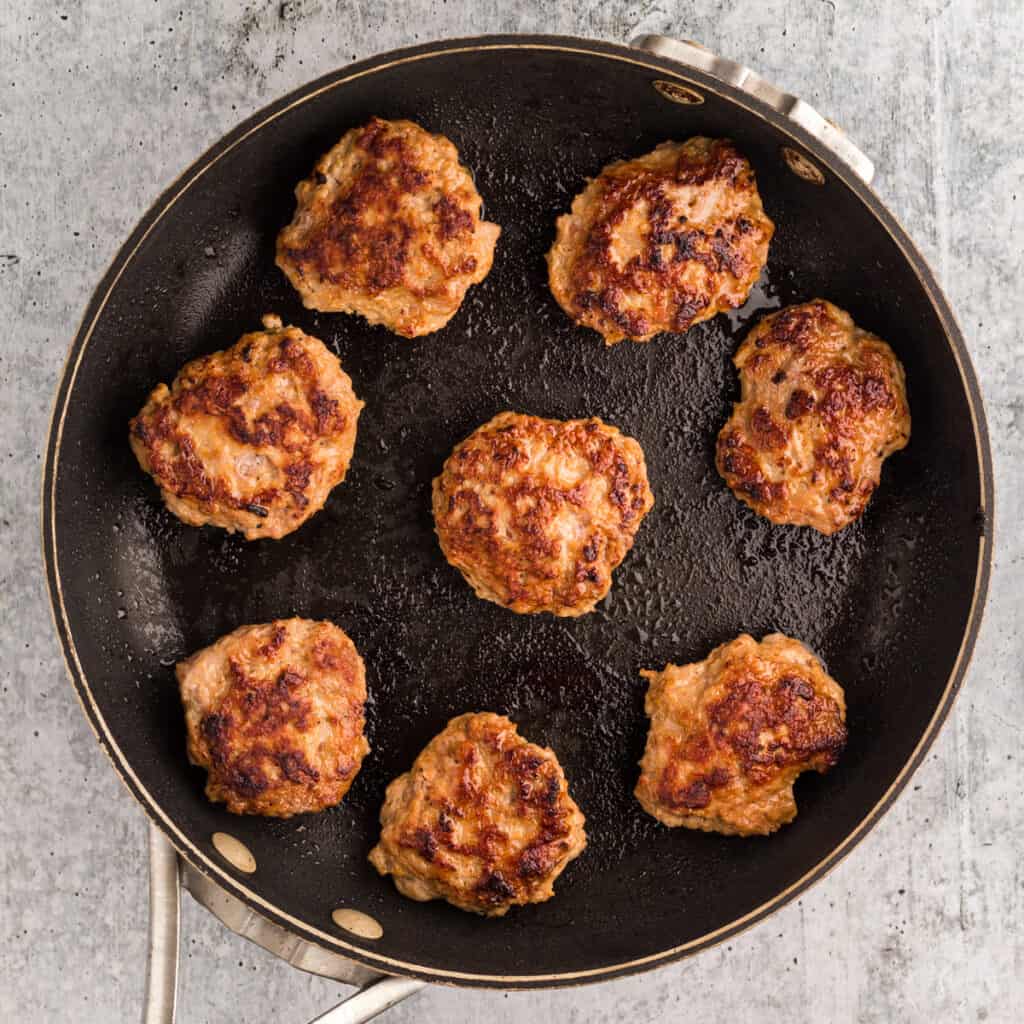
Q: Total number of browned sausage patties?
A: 8